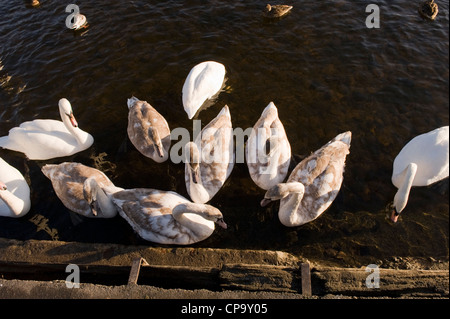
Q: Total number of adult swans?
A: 4